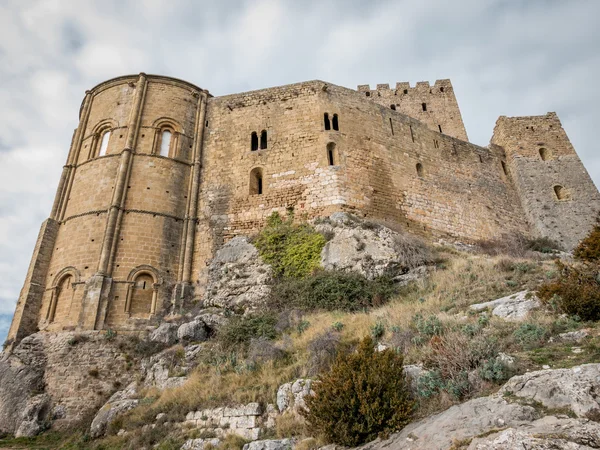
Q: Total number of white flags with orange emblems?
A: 0